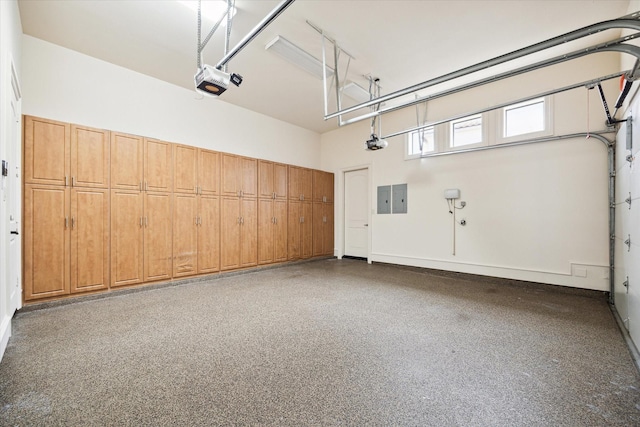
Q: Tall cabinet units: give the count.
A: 7